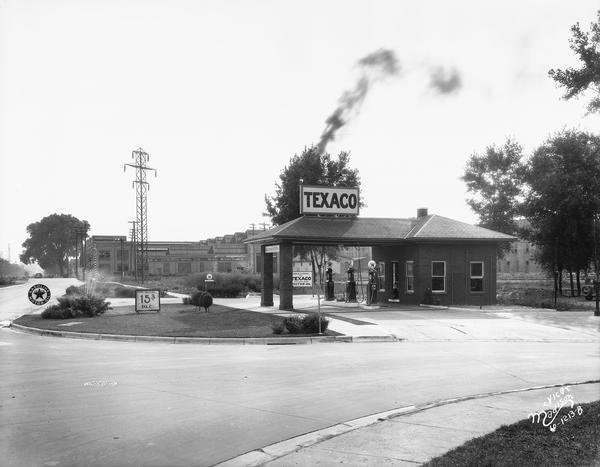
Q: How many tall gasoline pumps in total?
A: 3